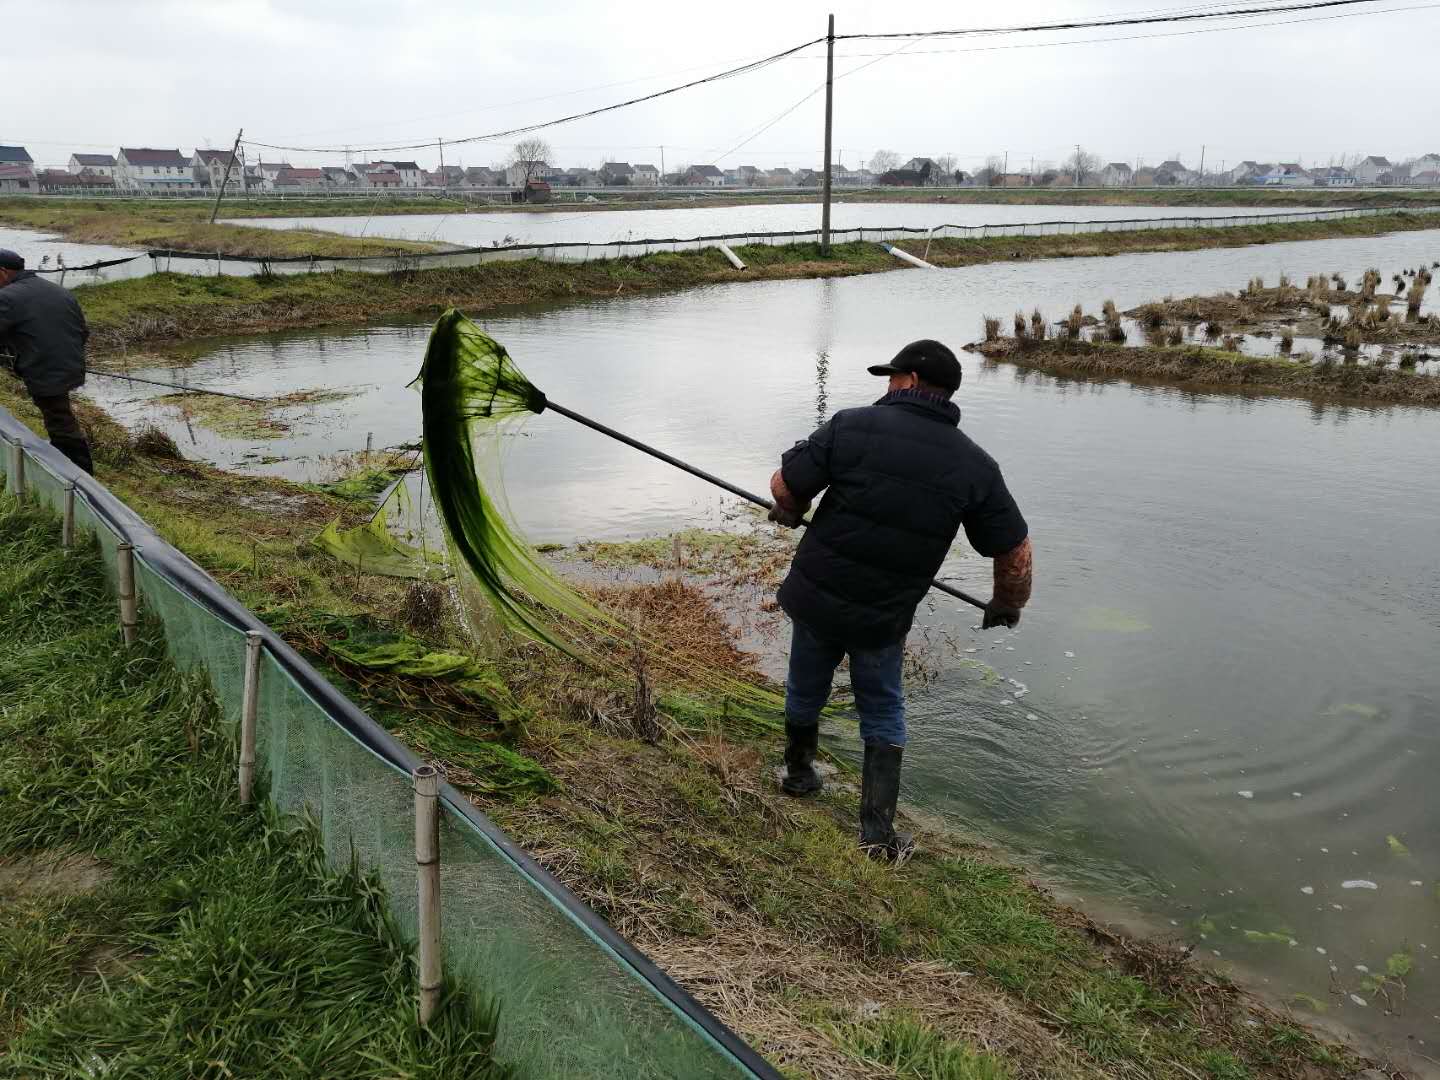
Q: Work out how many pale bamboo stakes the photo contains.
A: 5